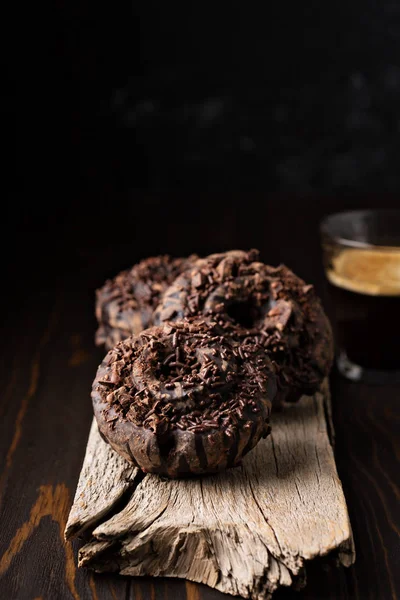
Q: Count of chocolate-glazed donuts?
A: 3